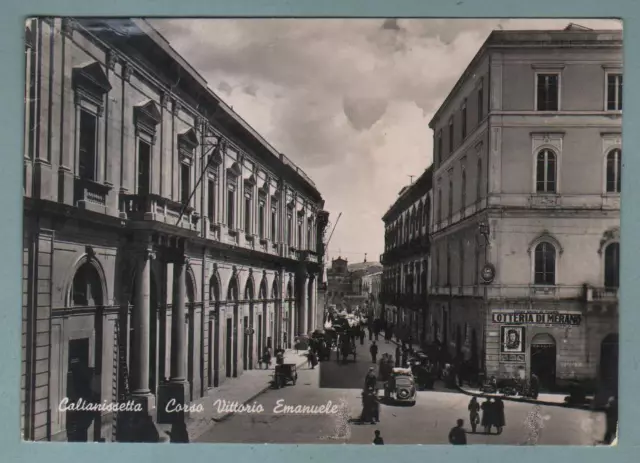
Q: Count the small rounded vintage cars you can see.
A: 1